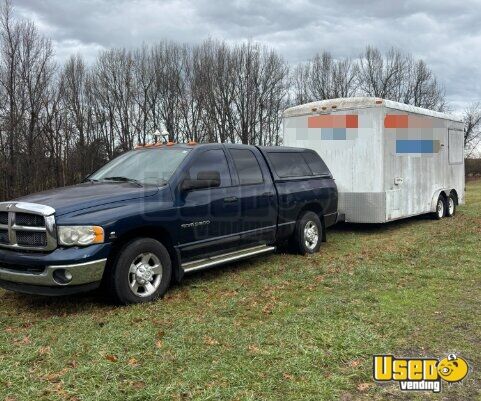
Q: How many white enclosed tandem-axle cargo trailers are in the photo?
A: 1